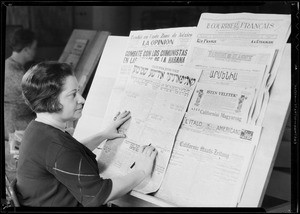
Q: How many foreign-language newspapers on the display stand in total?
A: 8